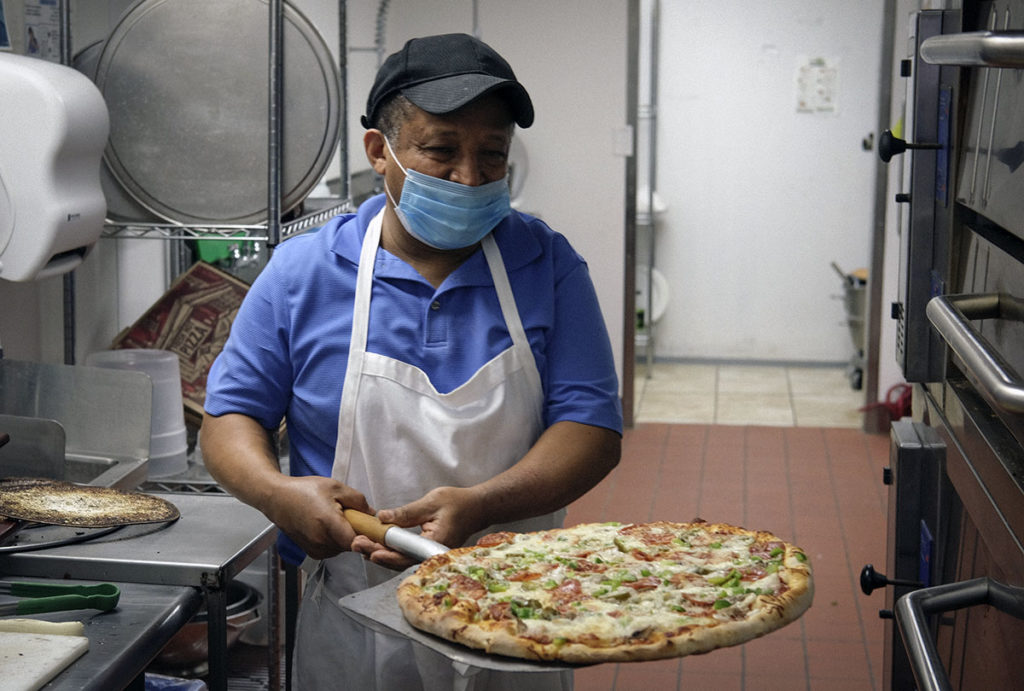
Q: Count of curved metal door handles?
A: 3